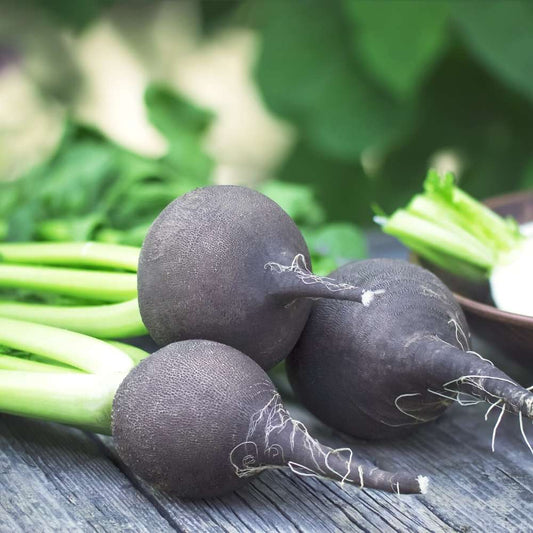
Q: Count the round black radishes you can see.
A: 3